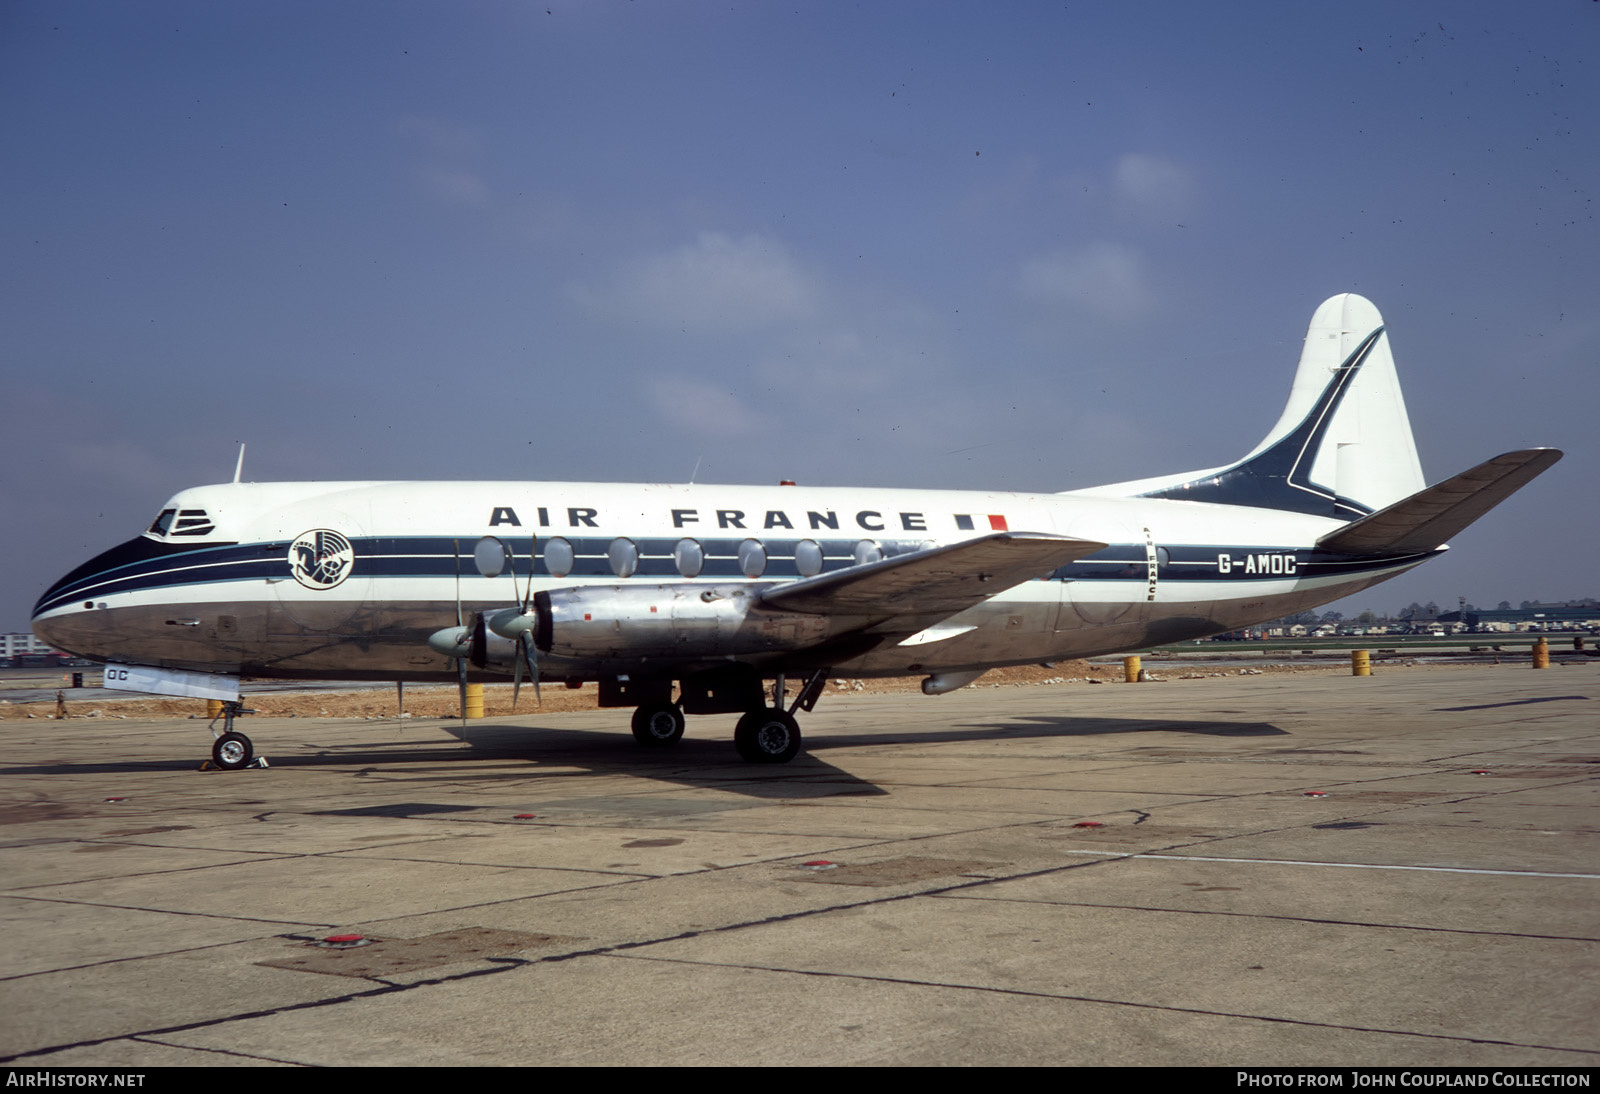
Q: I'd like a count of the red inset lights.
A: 7